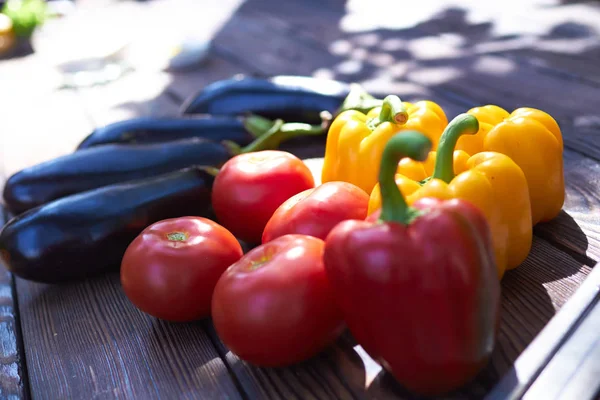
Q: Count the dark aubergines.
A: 4